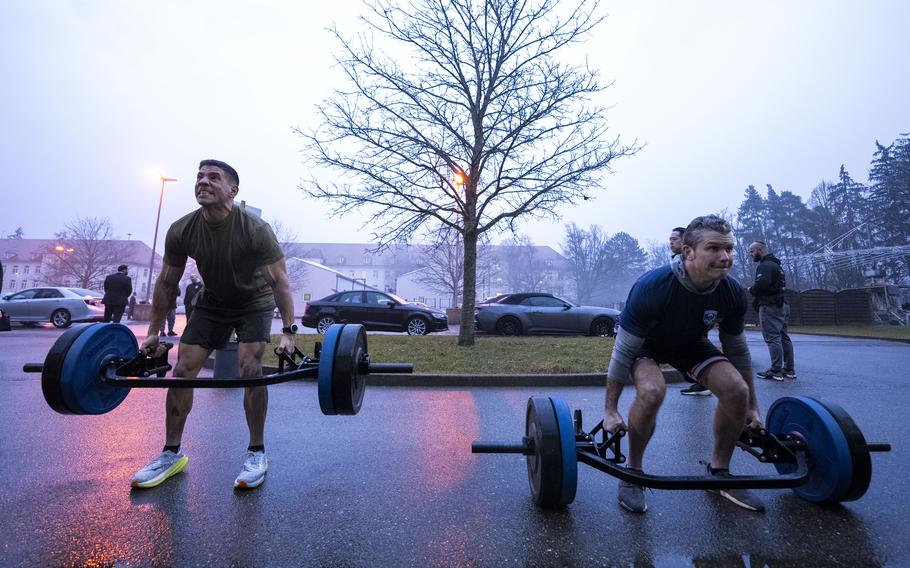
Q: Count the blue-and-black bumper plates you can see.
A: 8